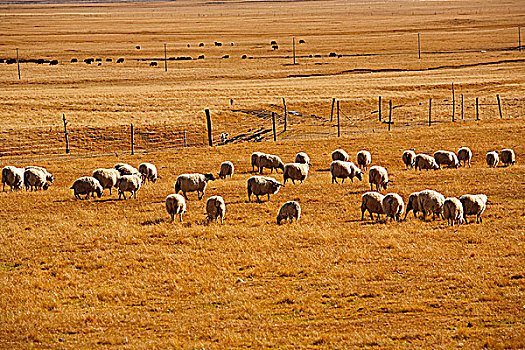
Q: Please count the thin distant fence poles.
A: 5